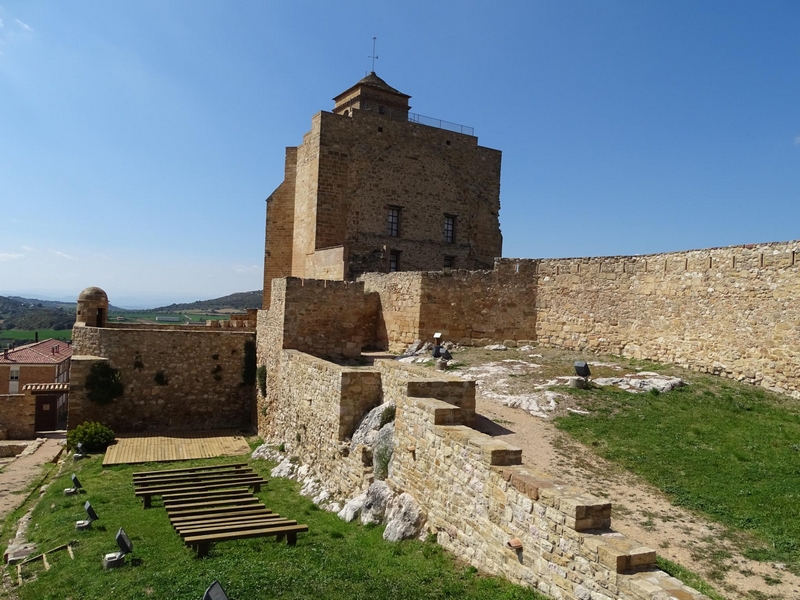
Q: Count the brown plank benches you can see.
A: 14